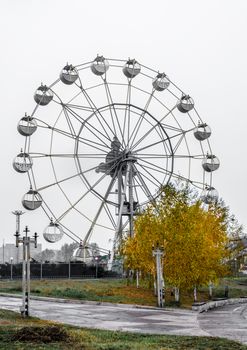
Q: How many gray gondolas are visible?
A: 14